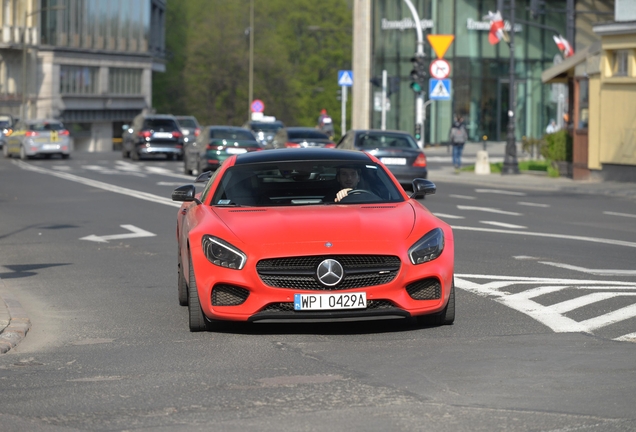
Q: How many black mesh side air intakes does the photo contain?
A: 2